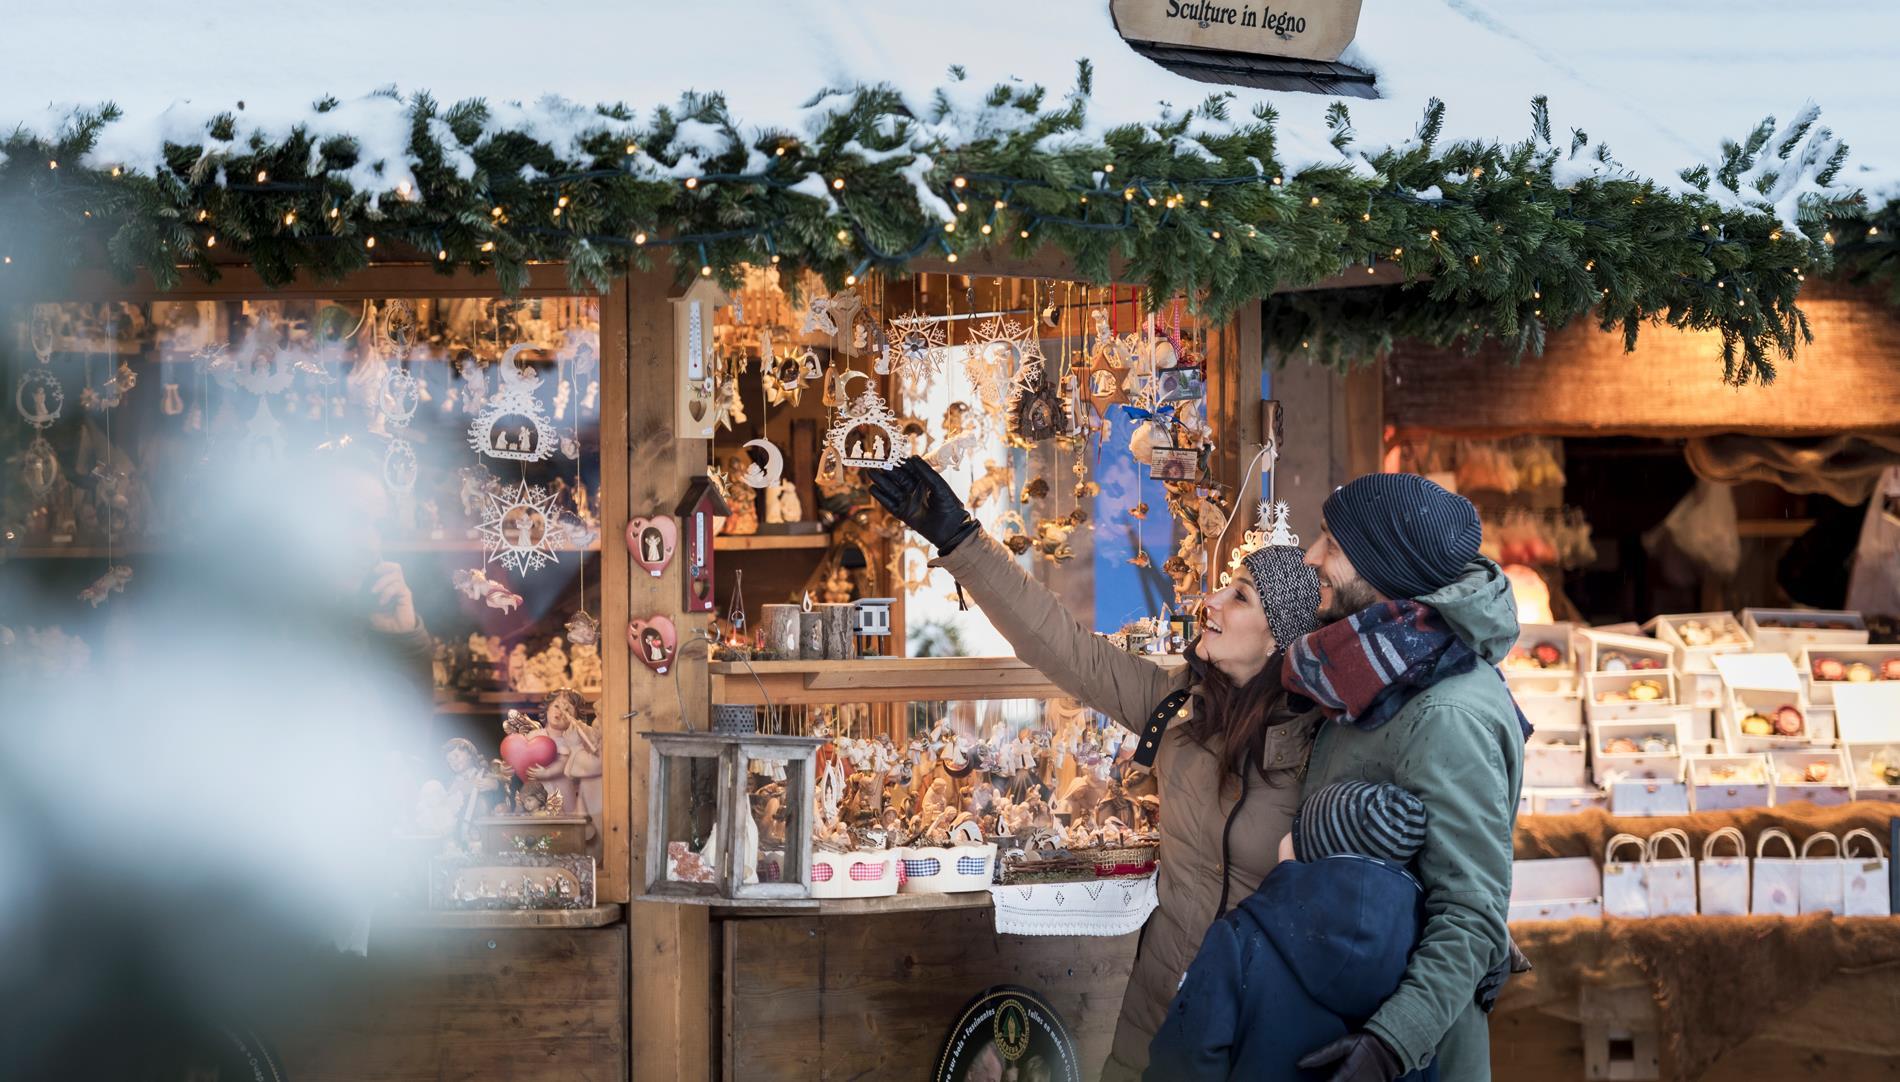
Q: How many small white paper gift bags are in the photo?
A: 6